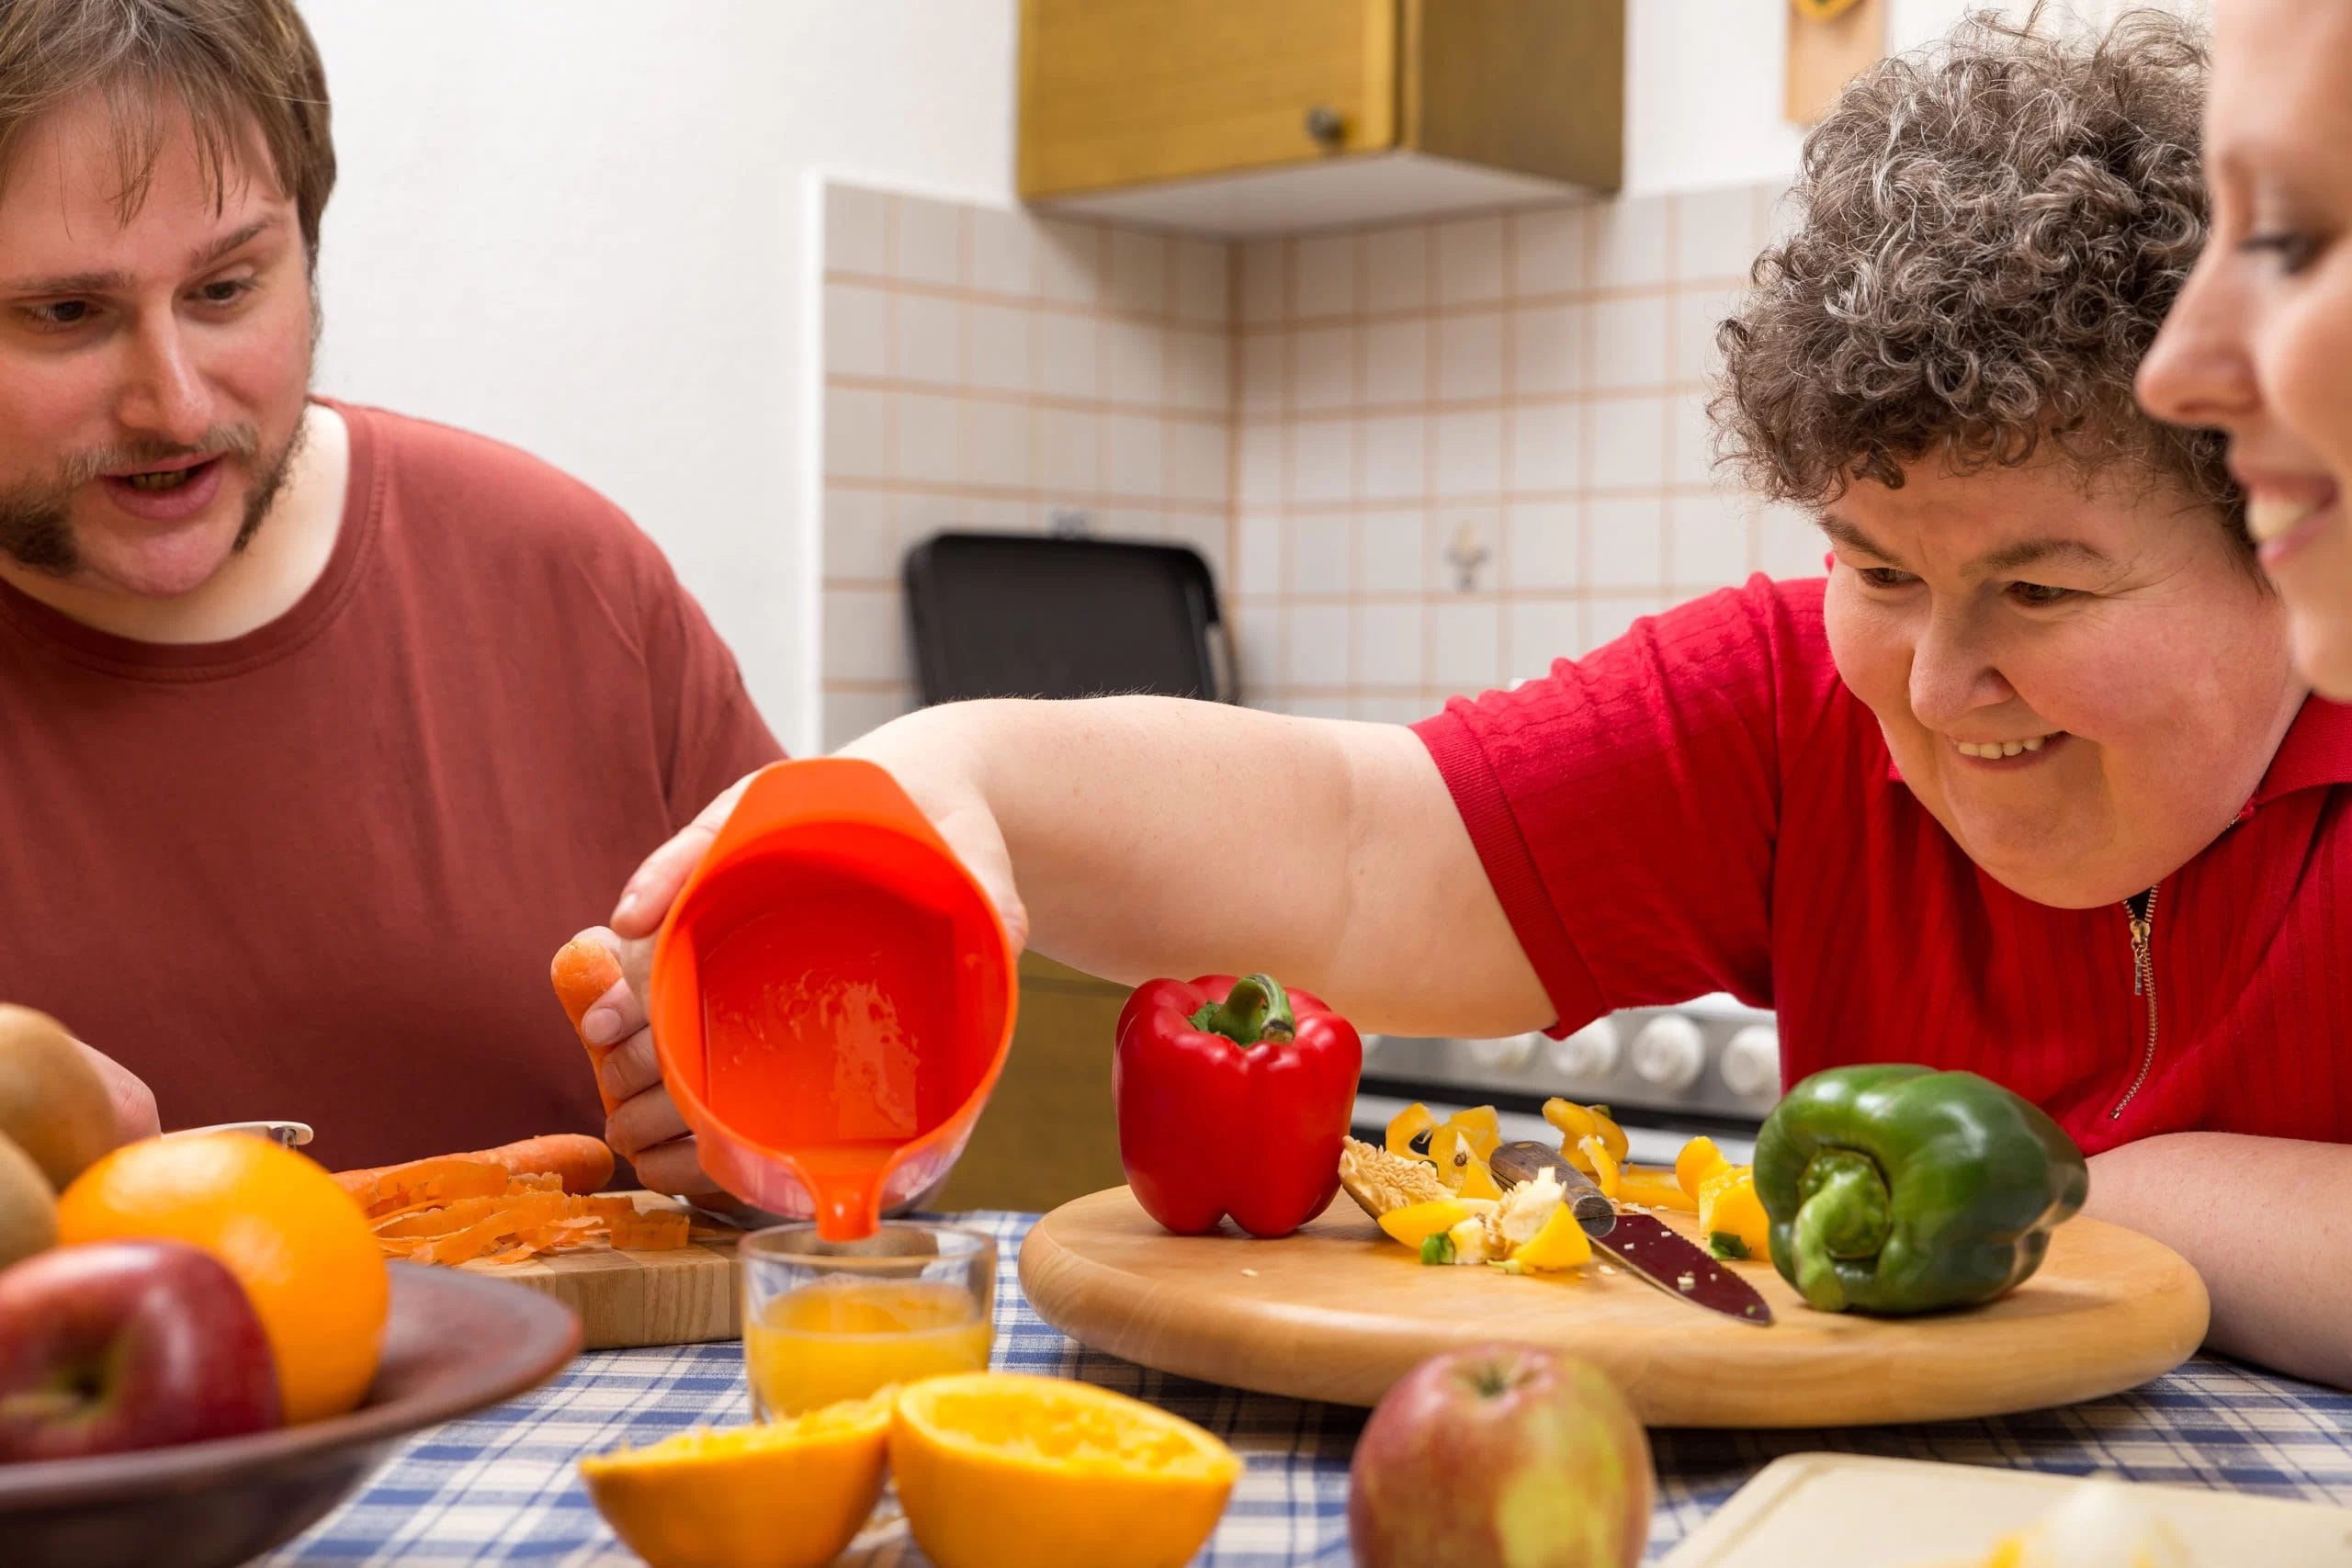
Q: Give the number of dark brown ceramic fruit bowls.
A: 1